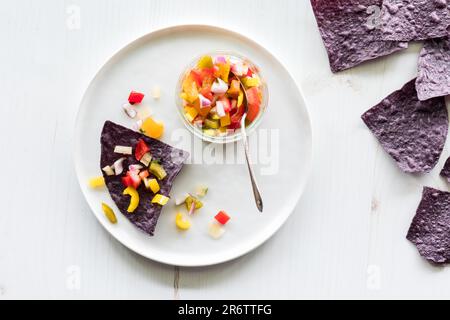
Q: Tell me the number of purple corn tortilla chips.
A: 7